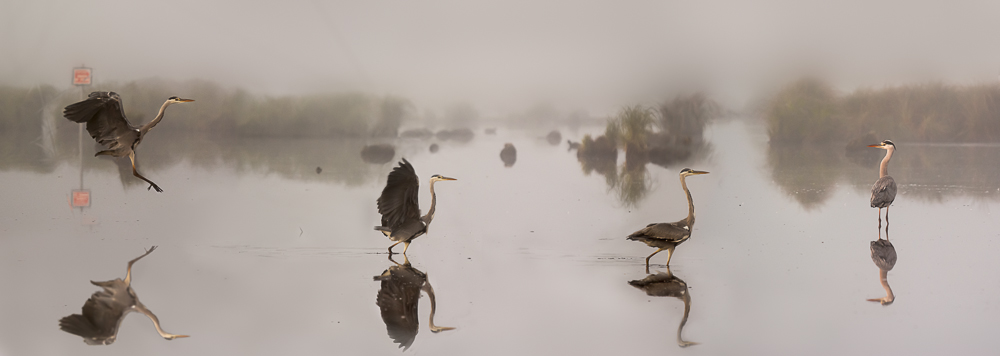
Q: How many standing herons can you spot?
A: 3